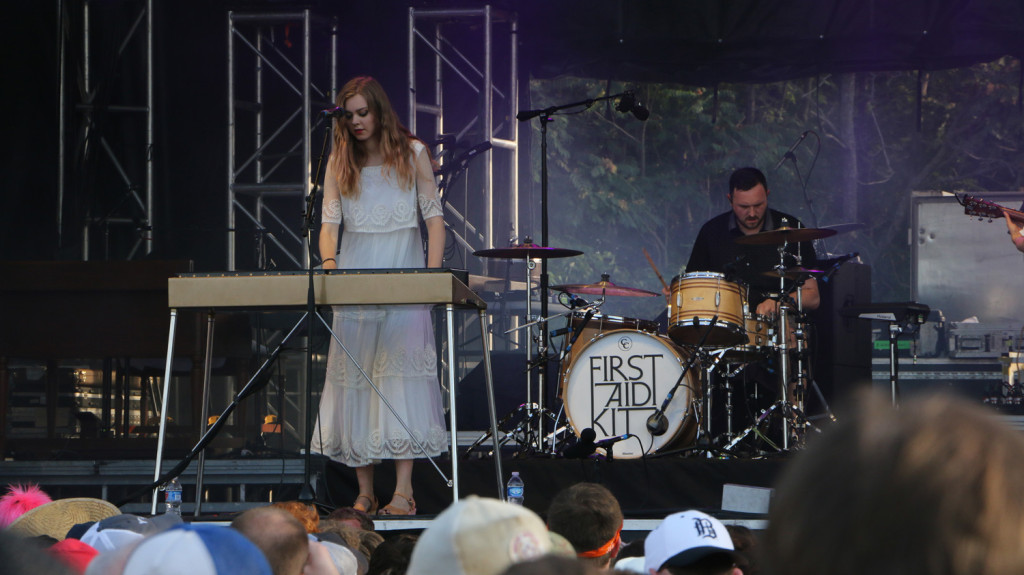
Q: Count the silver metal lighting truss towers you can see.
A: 3